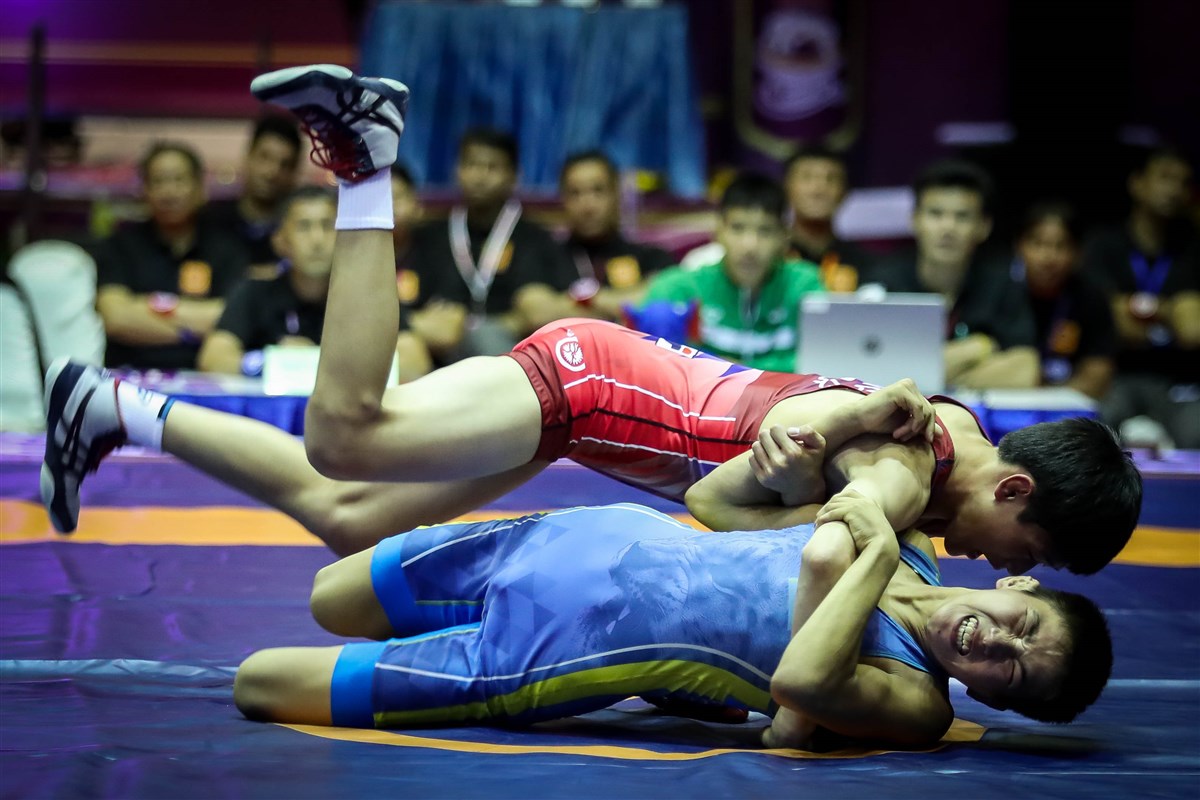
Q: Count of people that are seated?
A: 11